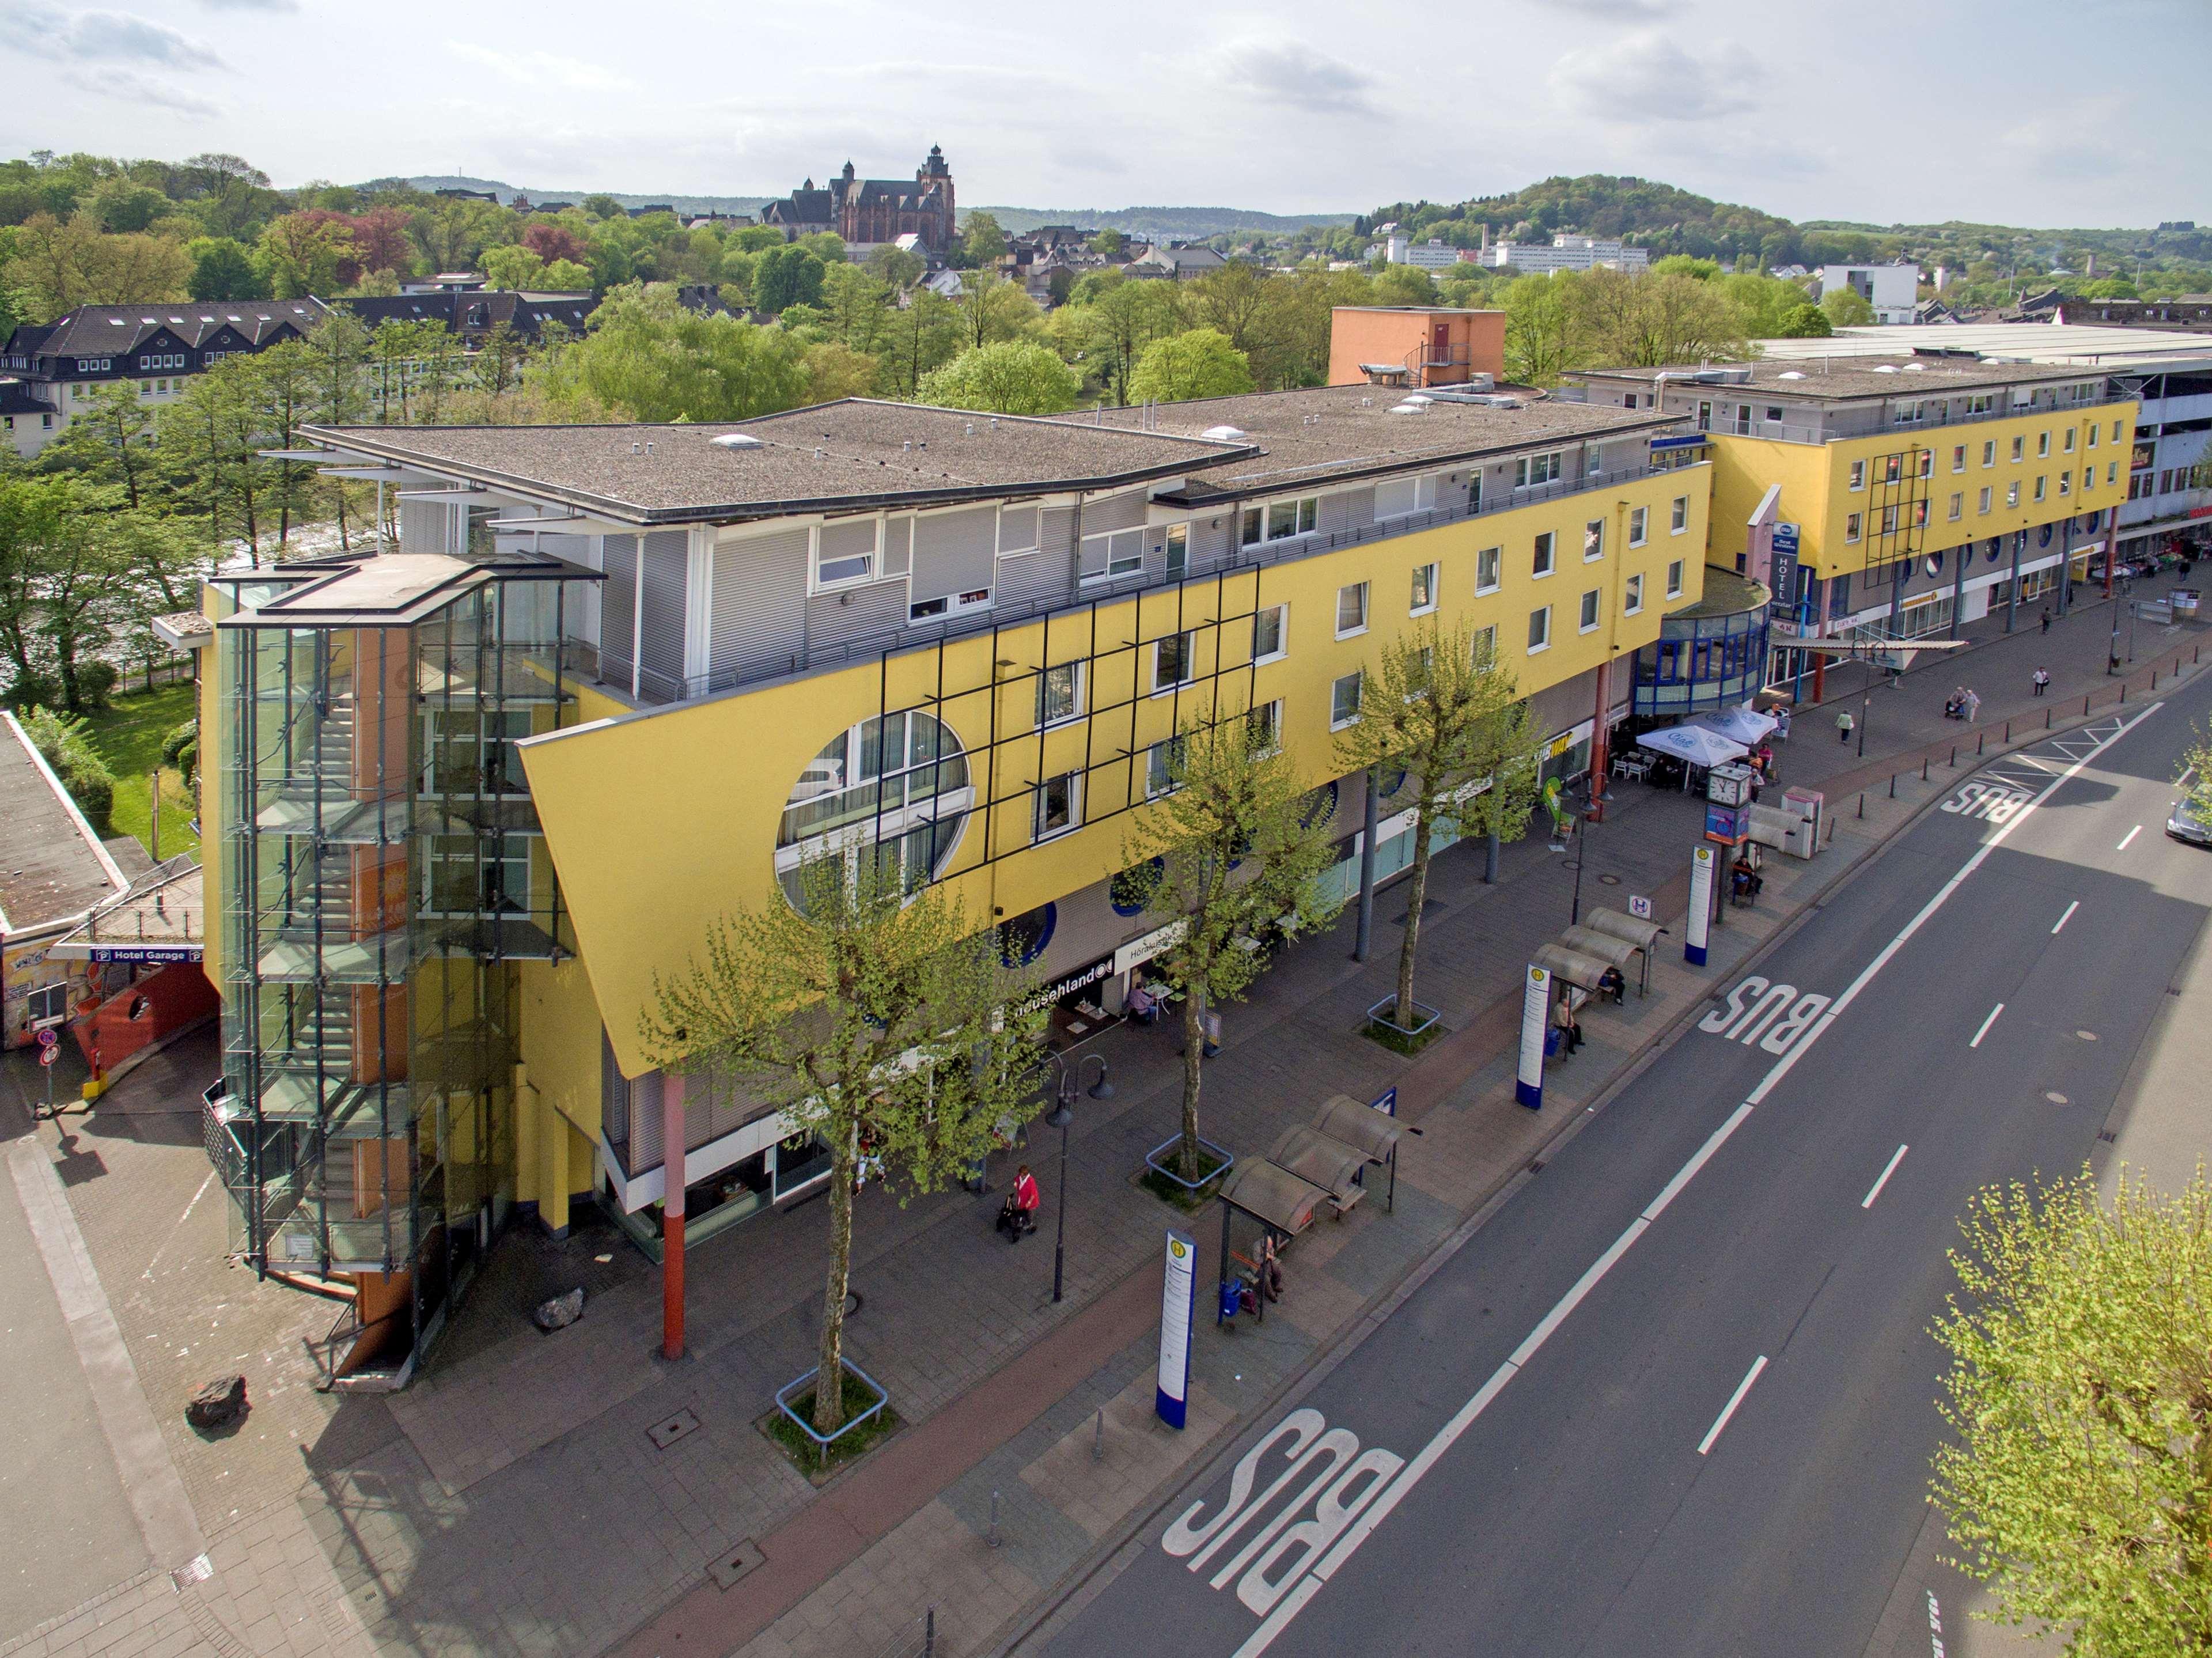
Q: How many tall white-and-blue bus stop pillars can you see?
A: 3